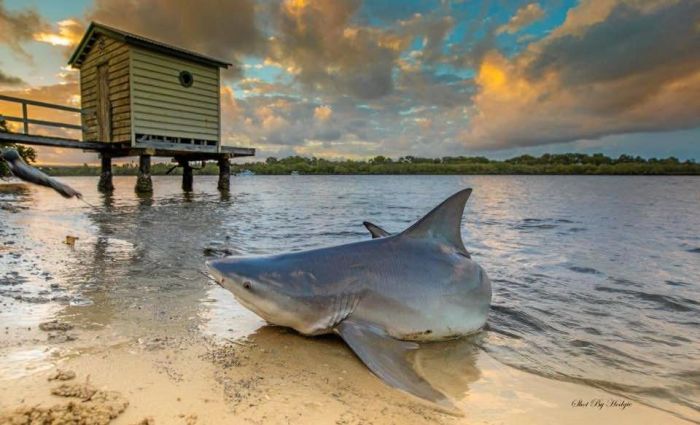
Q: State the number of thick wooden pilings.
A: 4